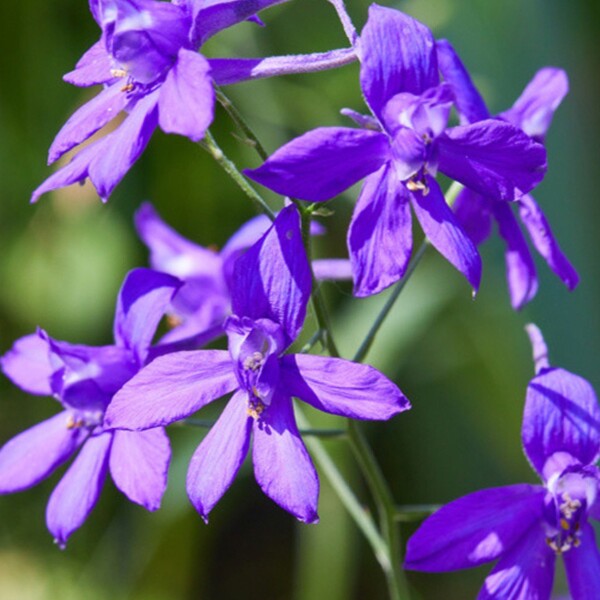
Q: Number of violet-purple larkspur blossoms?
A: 7